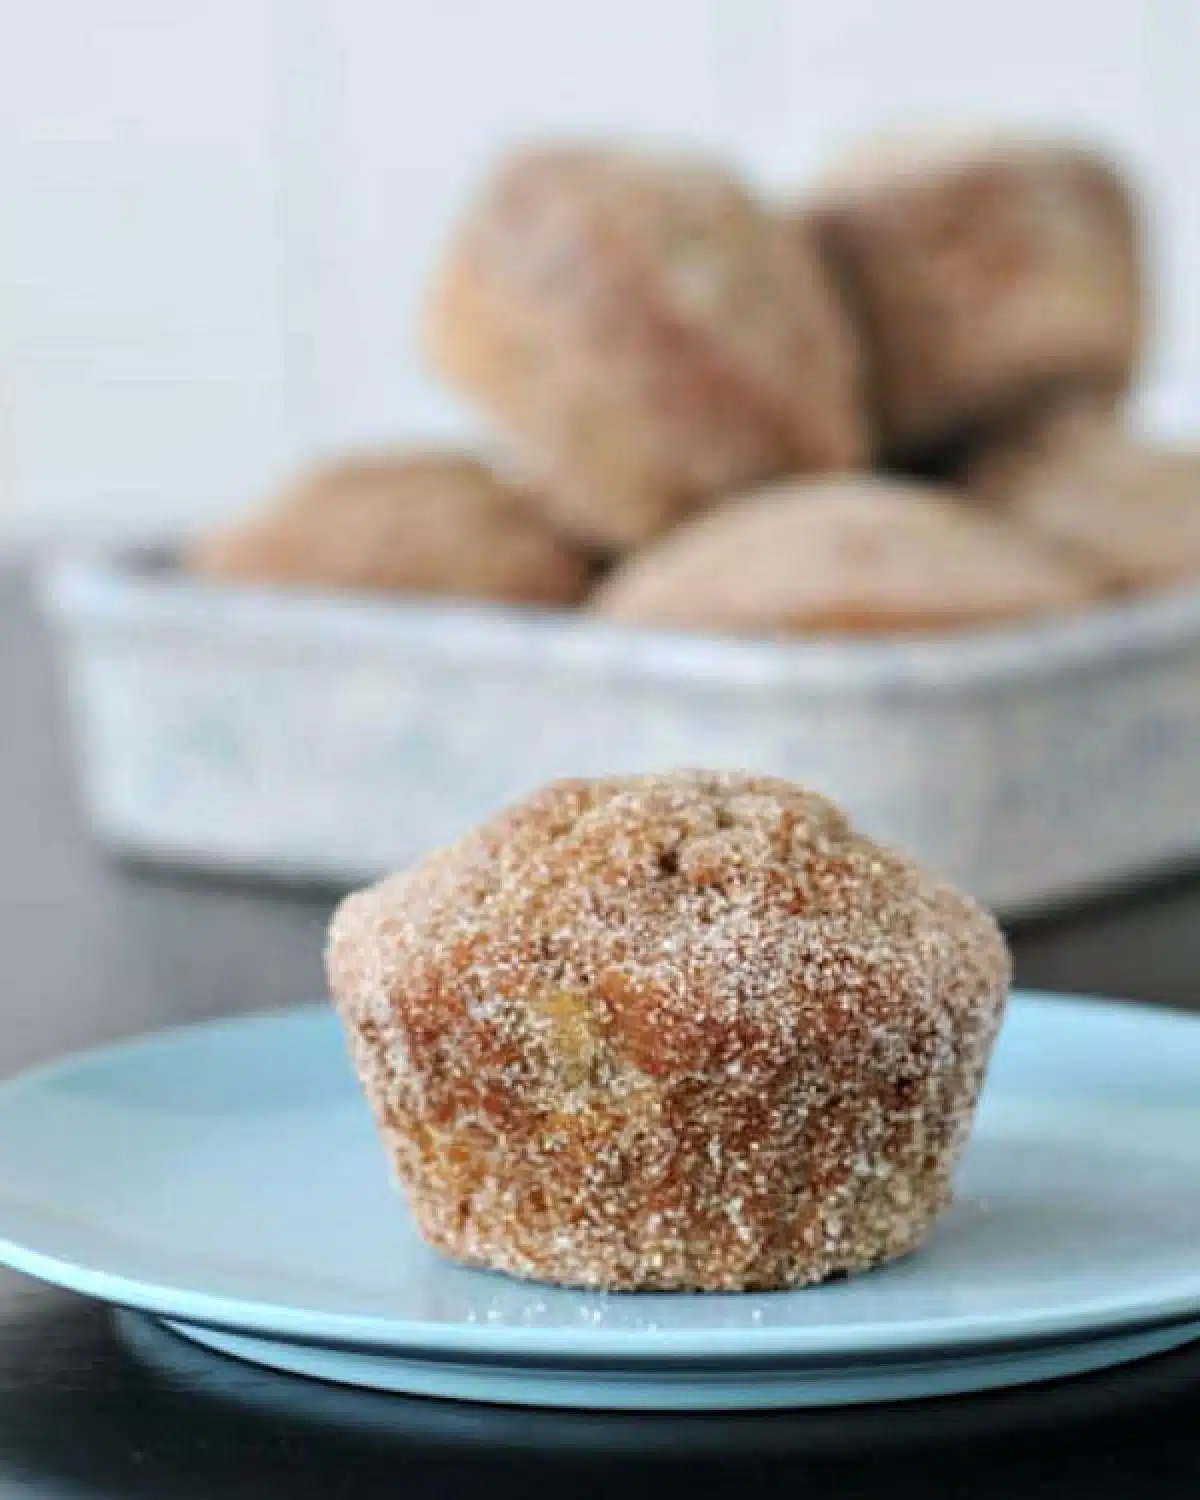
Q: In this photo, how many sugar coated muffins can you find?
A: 6